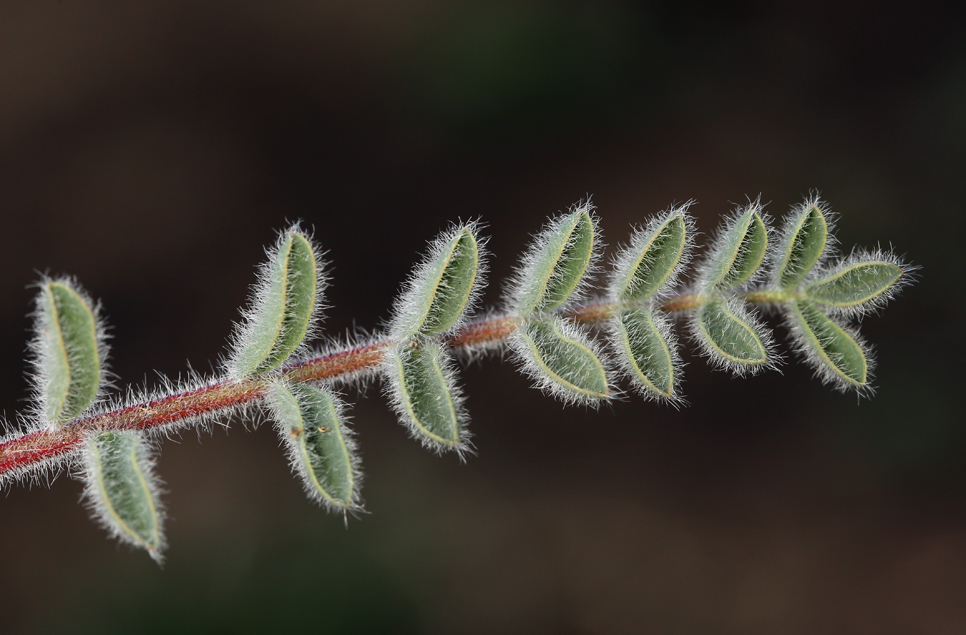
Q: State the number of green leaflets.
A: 15